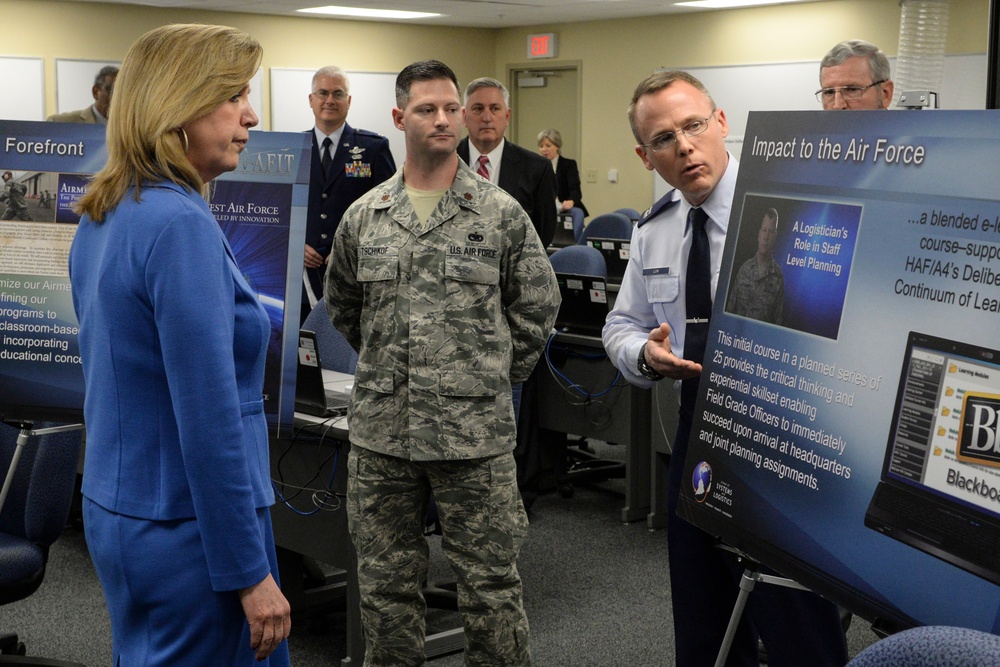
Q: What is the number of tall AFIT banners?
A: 1